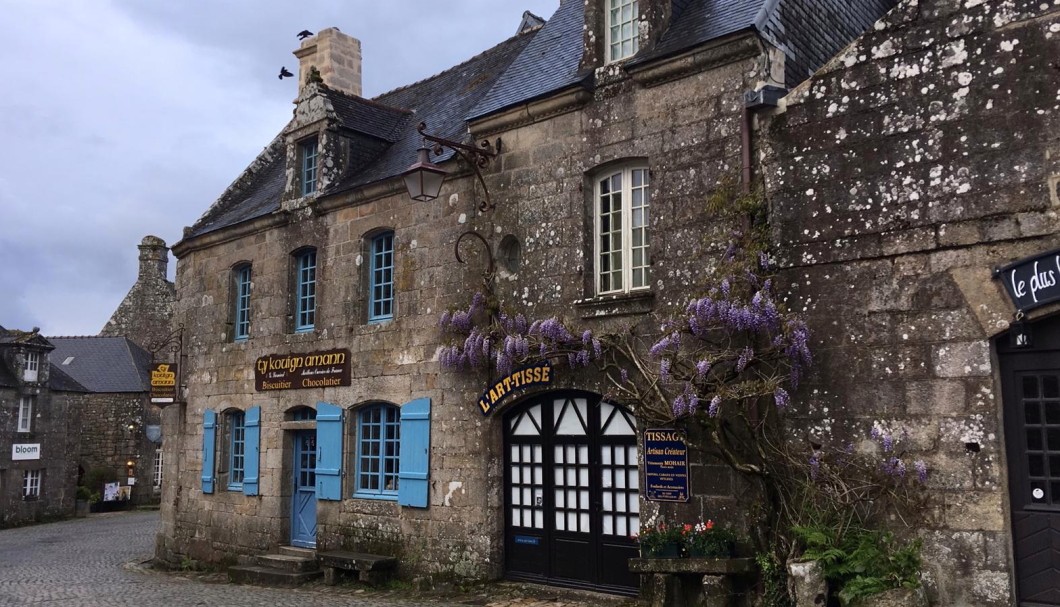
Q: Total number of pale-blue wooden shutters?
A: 4